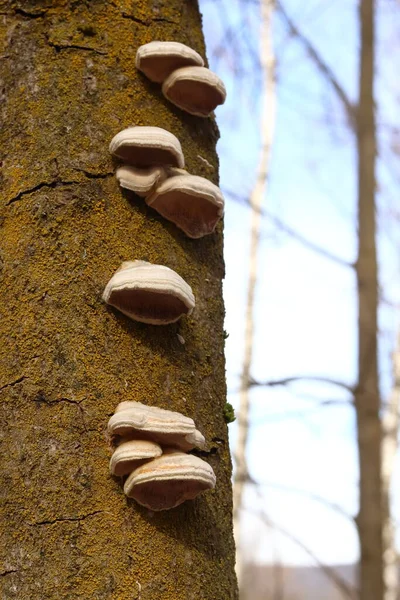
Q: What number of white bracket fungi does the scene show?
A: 9